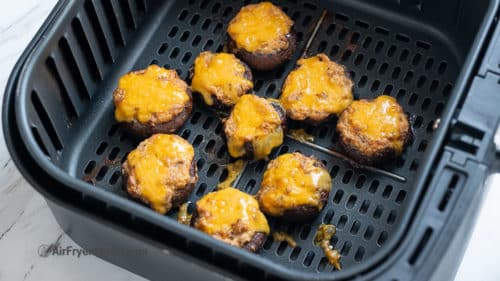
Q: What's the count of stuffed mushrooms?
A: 9